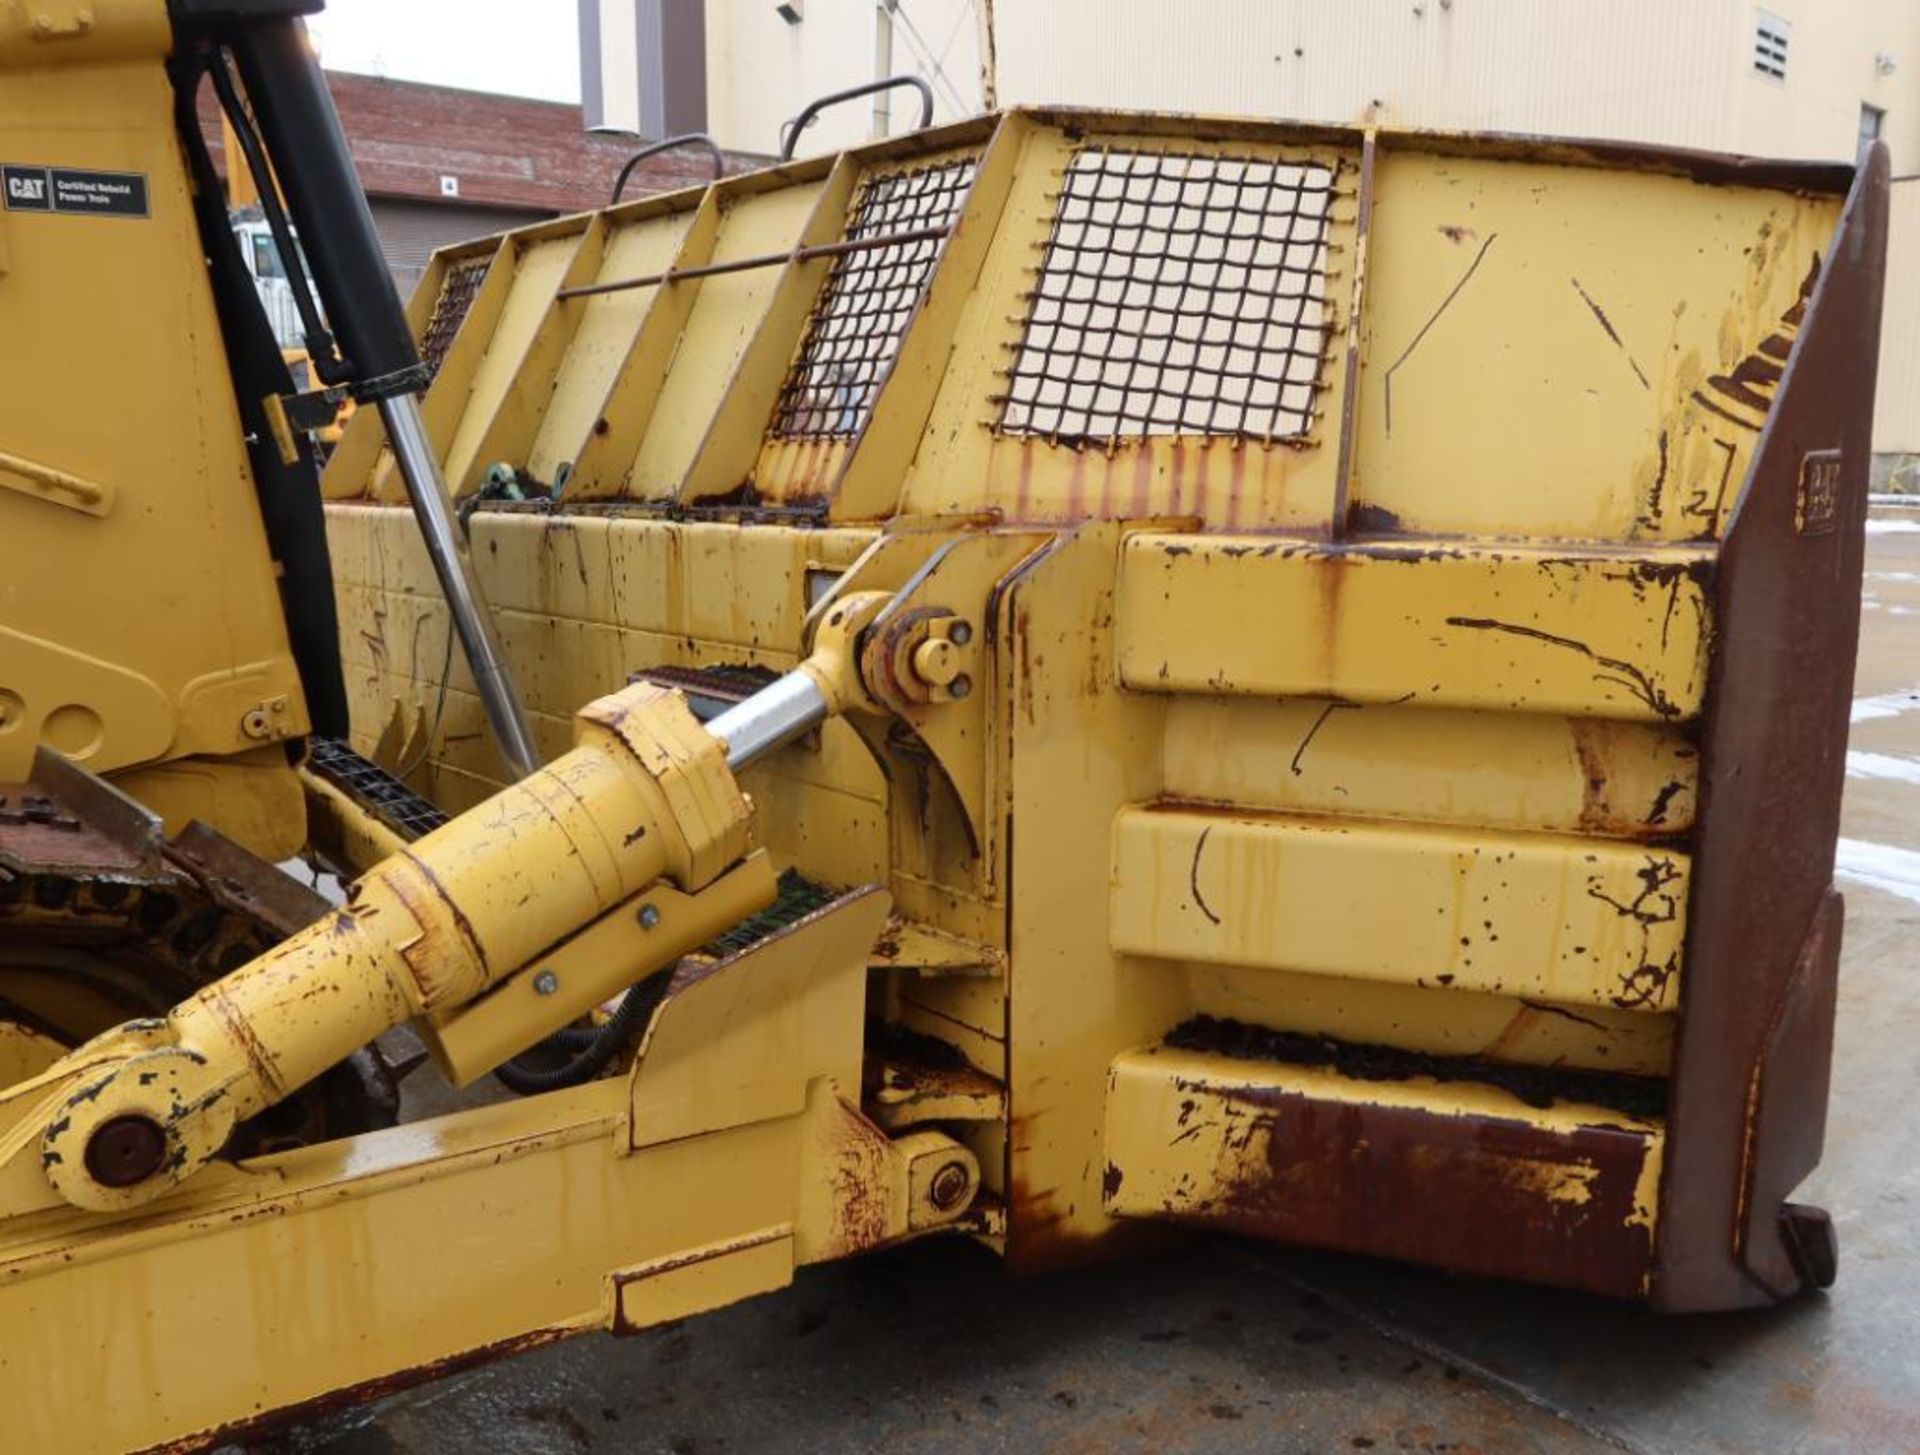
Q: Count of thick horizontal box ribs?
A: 3